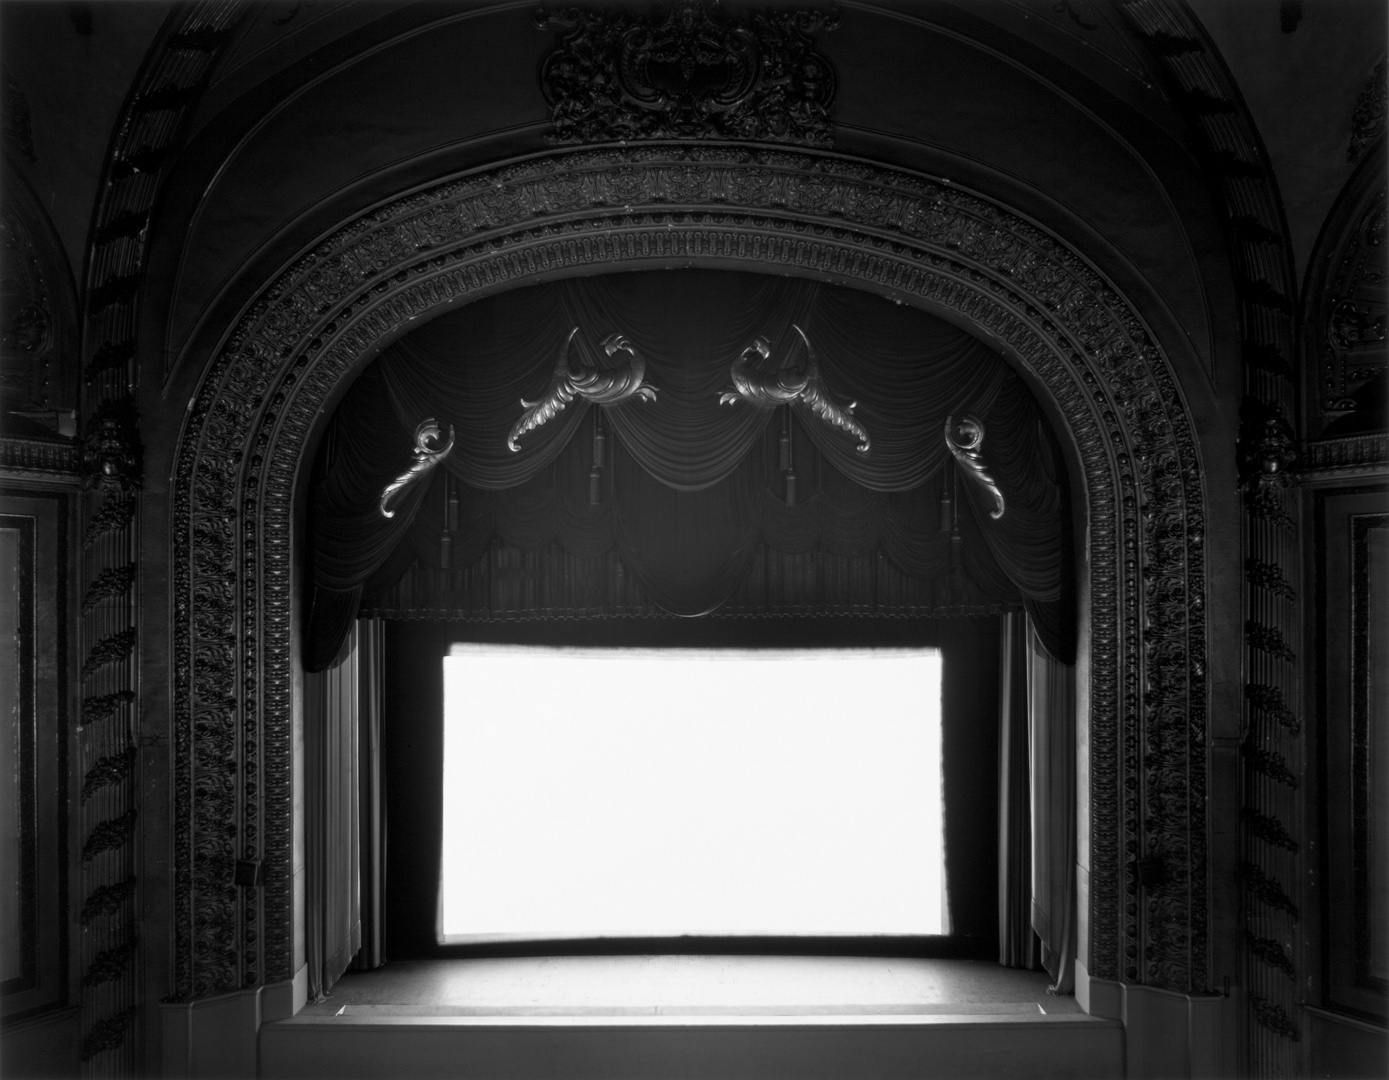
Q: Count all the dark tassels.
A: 8